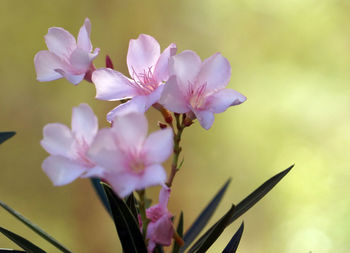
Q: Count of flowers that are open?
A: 5